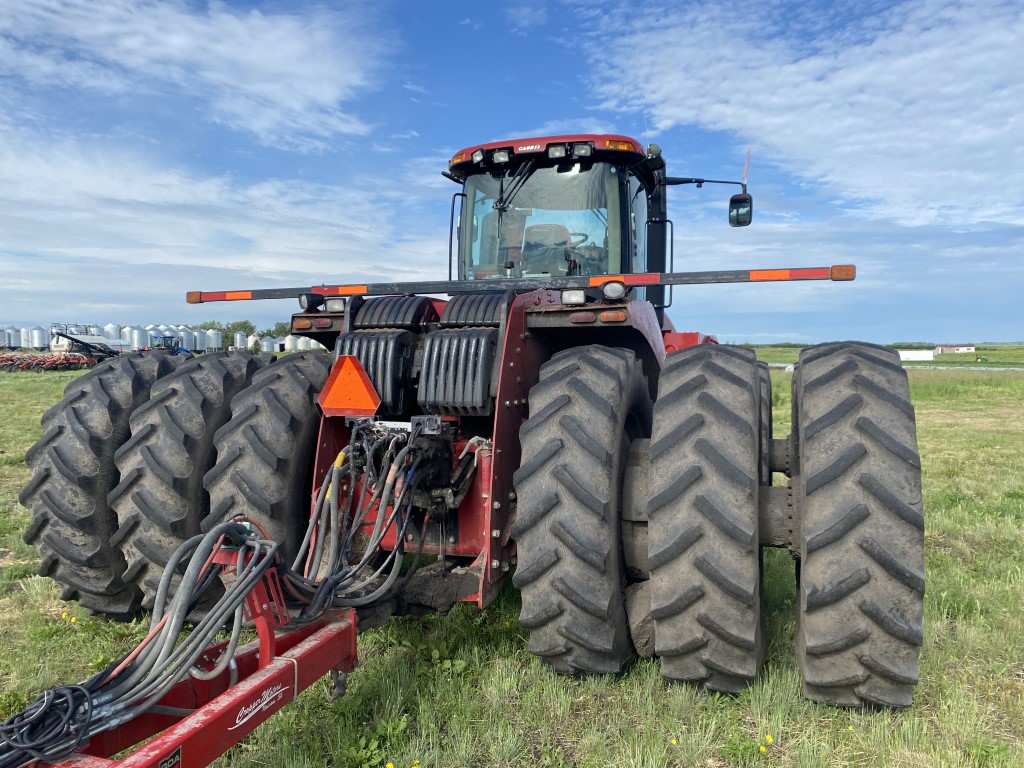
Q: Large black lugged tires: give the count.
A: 6